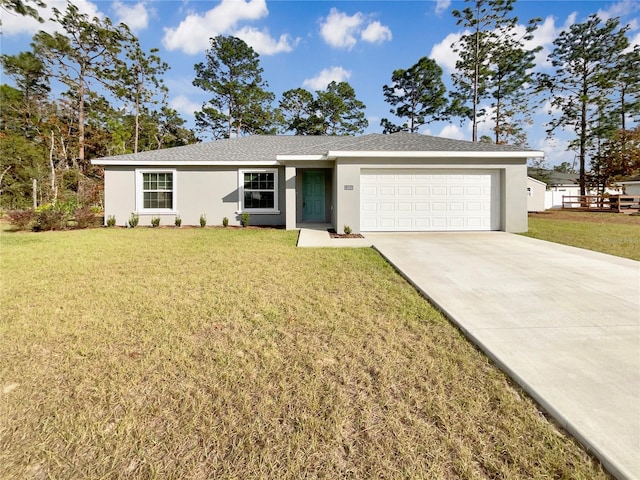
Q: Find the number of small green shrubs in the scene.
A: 8